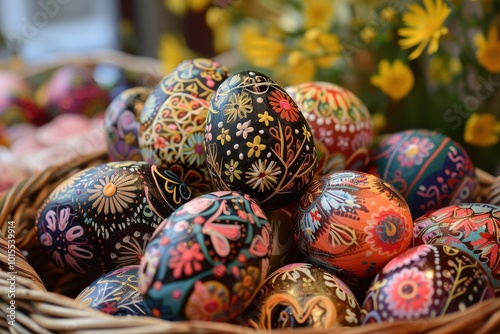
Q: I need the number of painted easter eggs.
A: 12